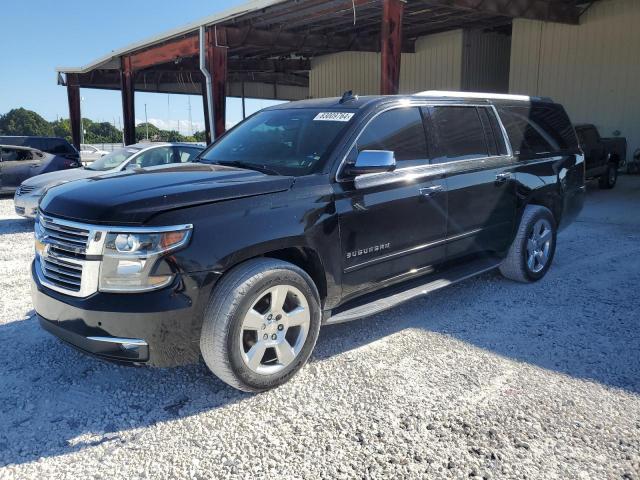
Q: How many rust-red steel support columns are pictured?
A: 4